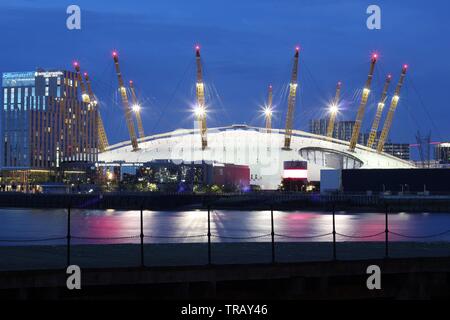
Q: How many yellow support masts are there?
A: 11